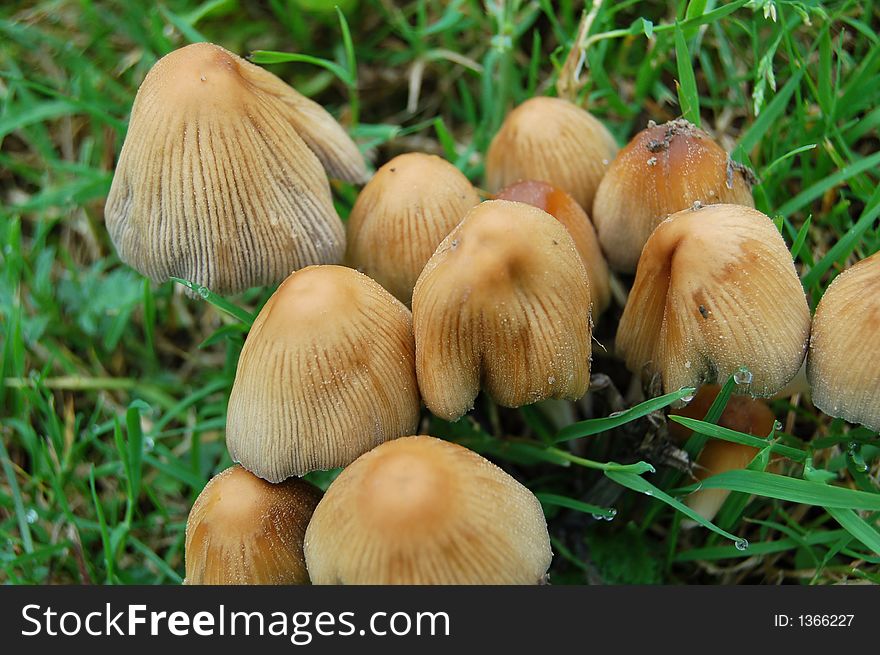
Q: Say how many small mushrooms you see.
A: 12